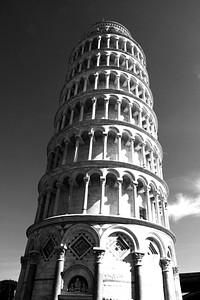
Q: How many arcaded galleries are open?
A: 6